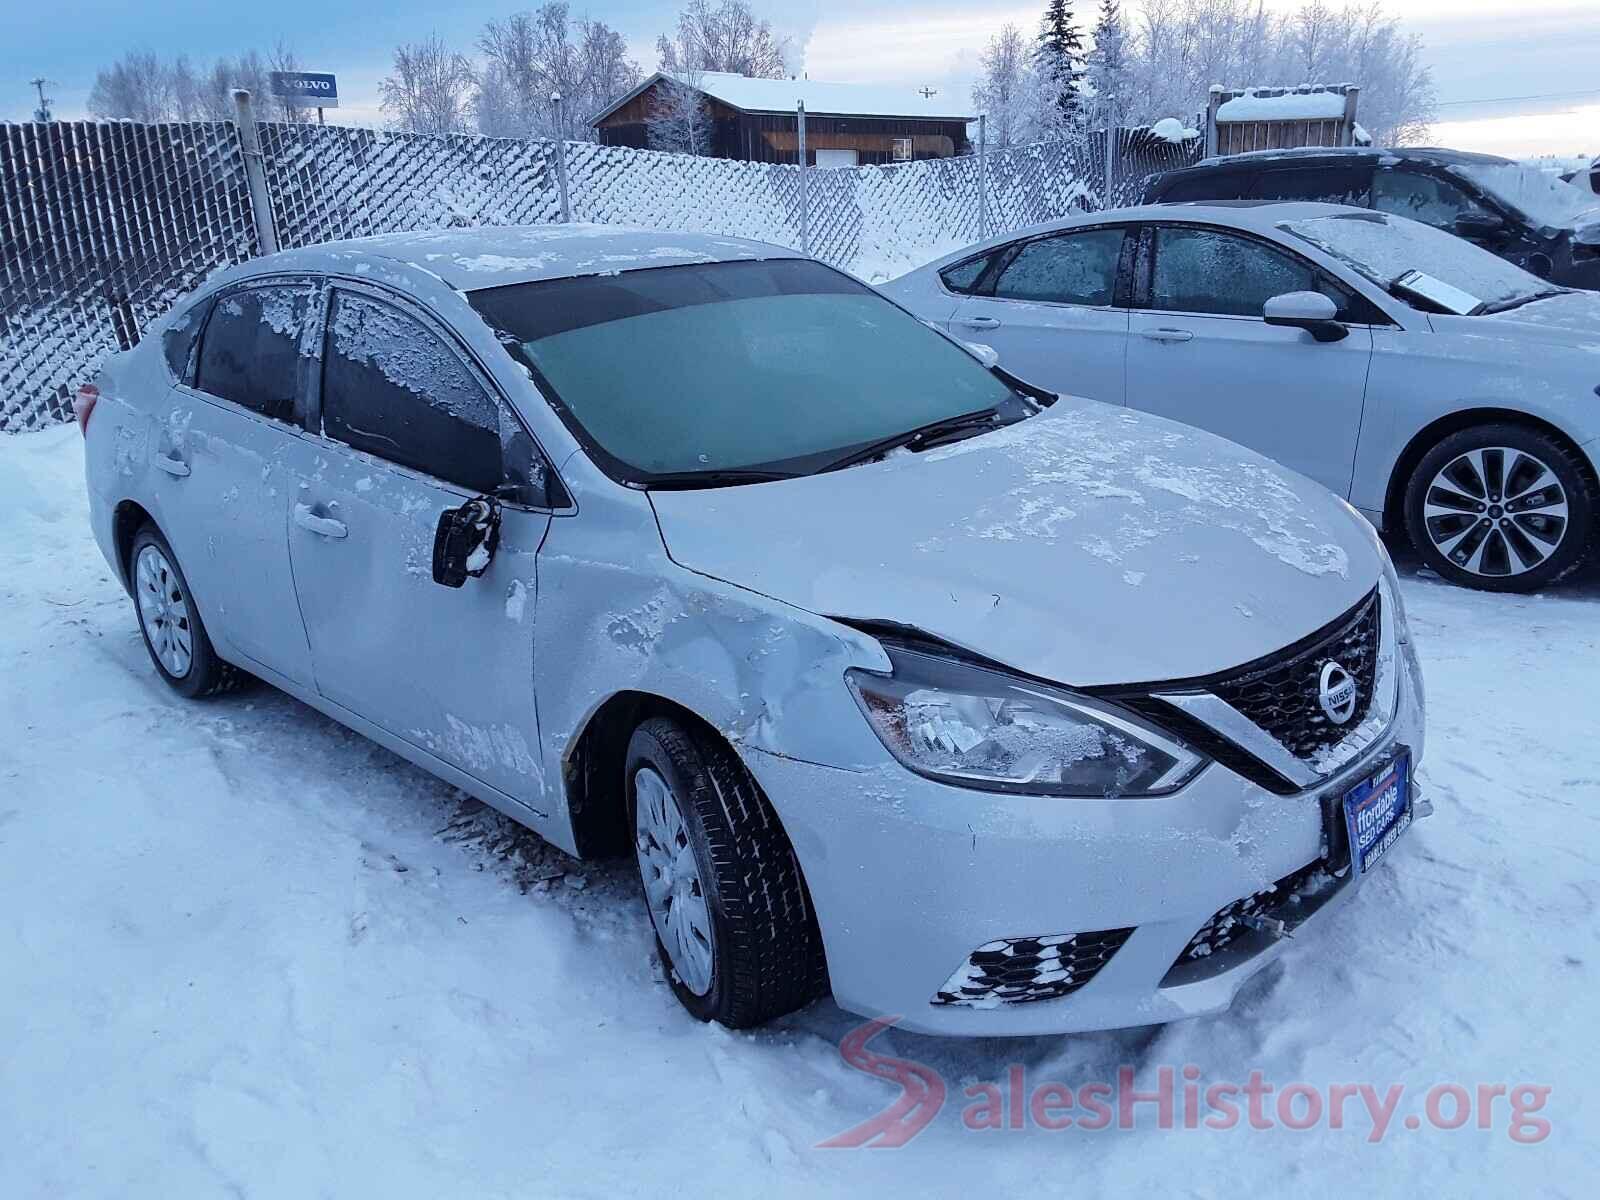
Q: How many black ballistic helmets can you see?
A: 0